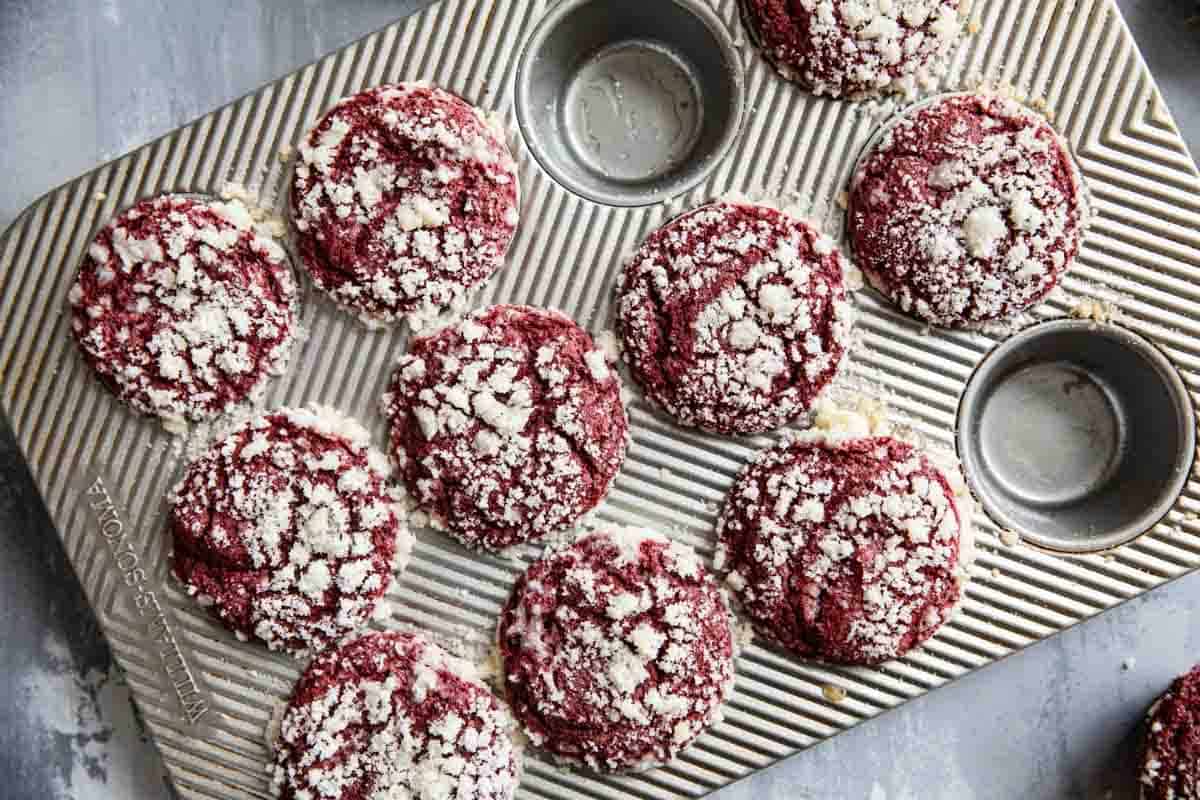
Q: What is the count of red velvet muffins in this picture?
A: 11